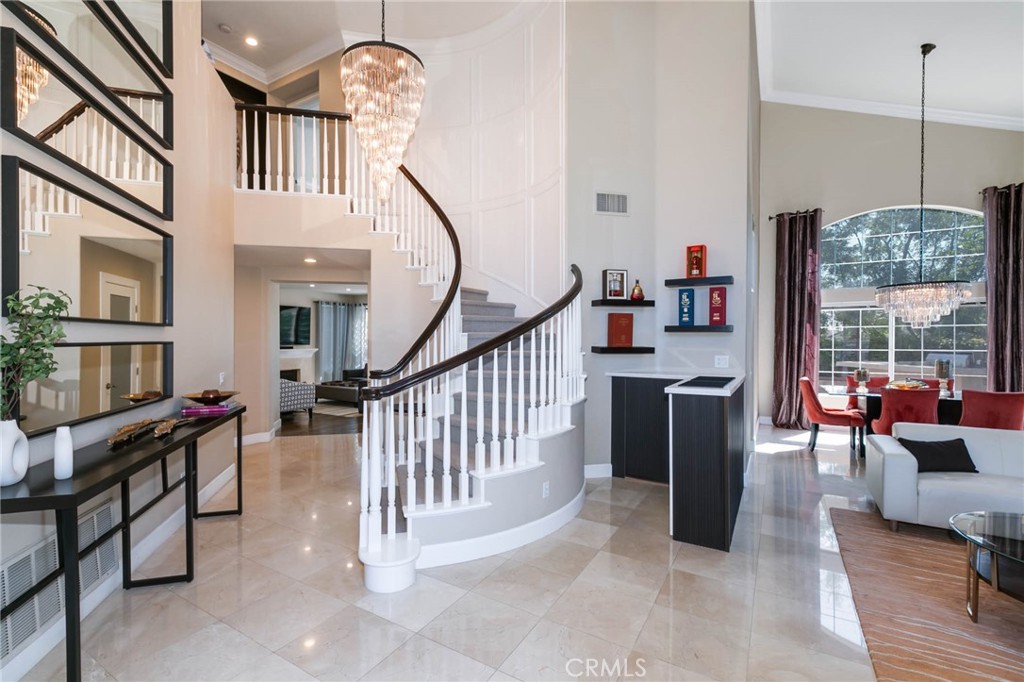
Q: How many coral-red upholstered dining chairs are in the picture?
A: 5